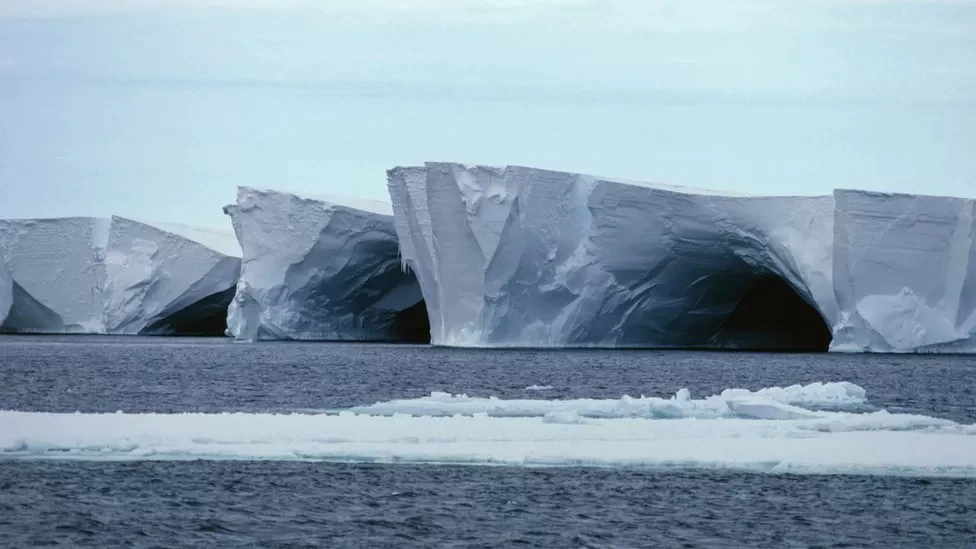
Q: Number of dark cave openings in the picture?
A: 3